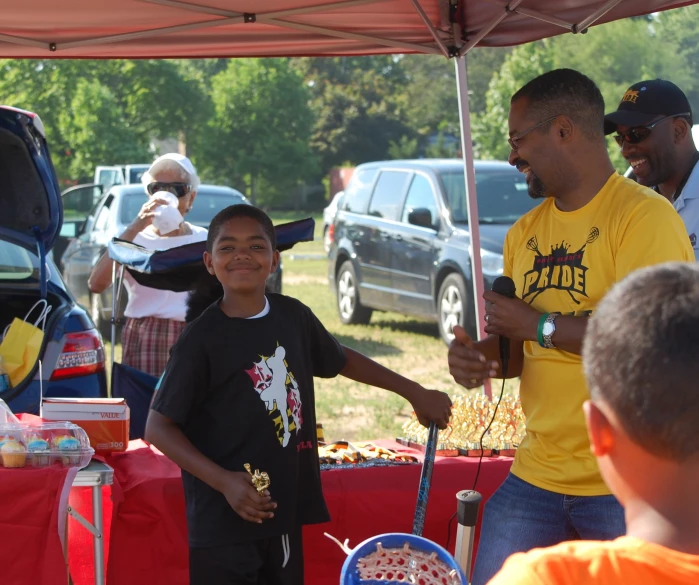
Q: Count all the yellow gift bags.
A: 1